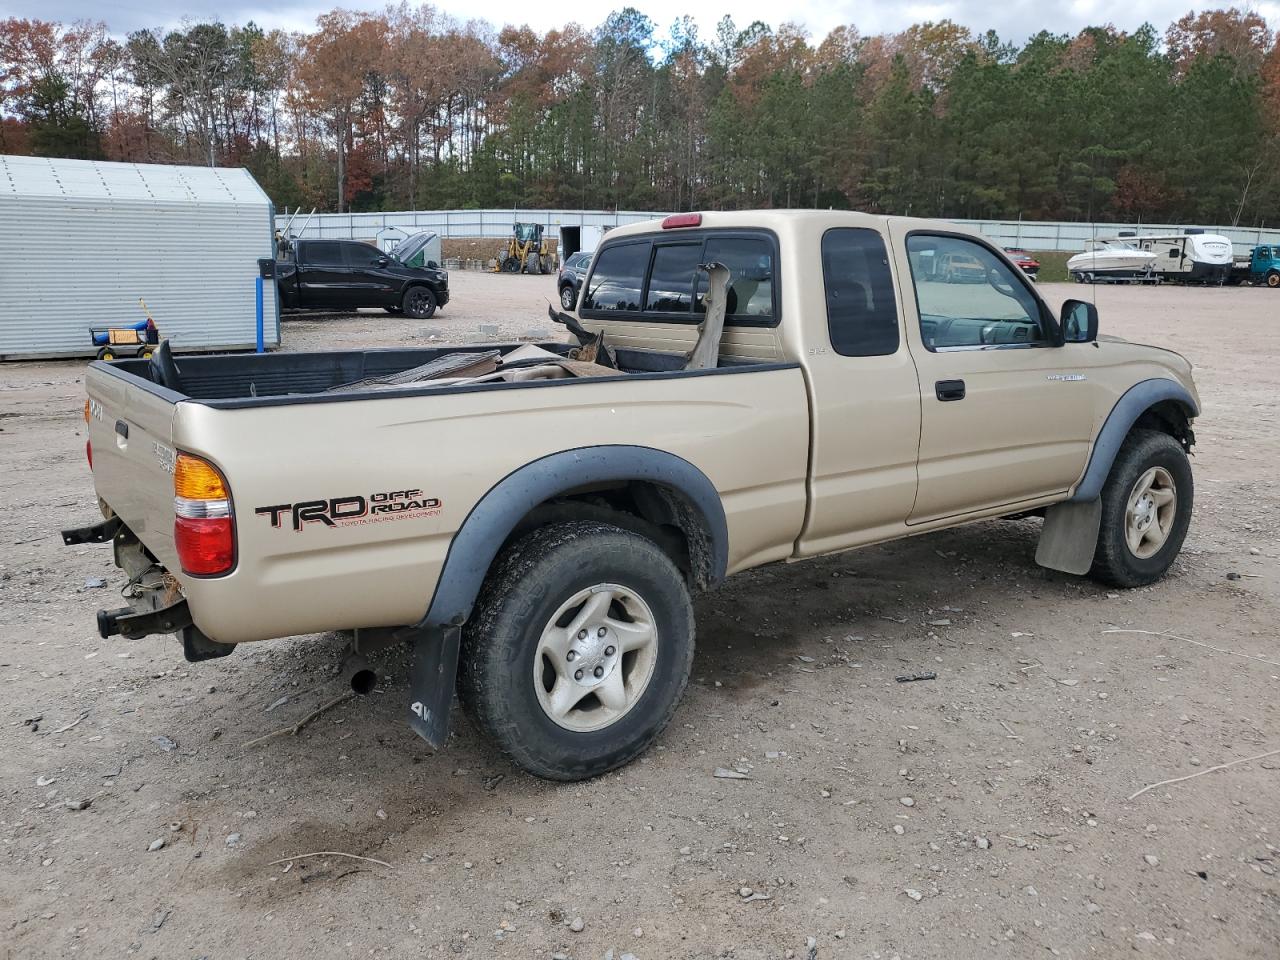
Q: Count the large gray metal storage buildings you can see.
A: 1